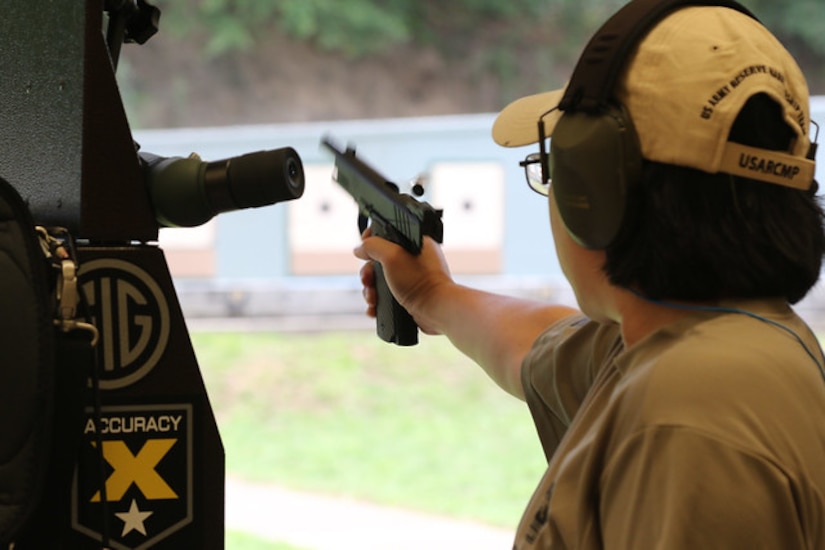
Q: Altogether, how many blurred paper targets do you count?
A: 3